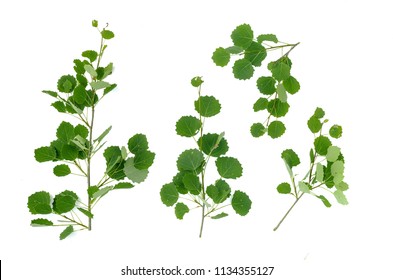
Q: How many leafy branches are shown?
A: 4